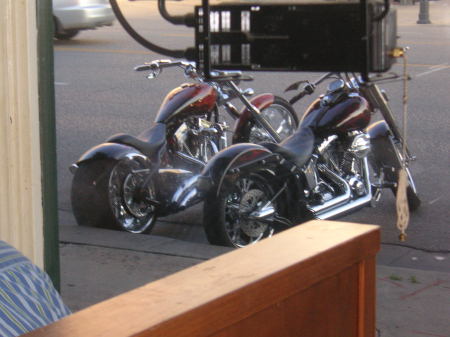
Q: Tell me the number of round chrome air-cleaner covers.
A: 1